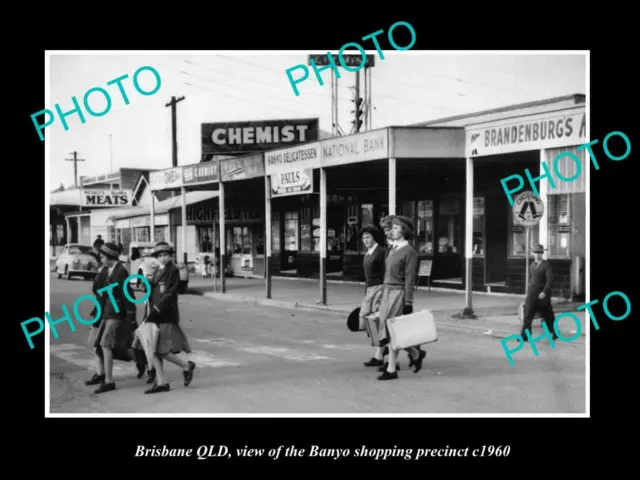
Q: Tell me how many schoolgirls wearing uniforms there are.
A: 6